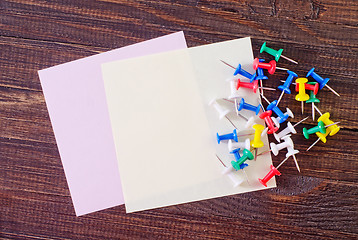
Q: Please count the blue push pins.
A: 8